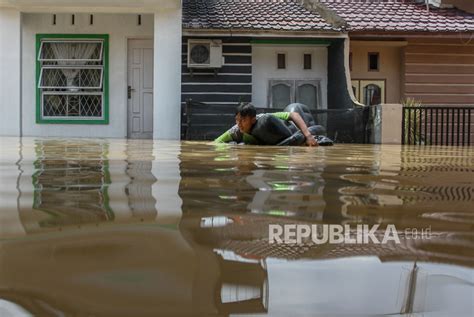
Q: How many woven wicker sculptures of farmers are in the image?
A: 0